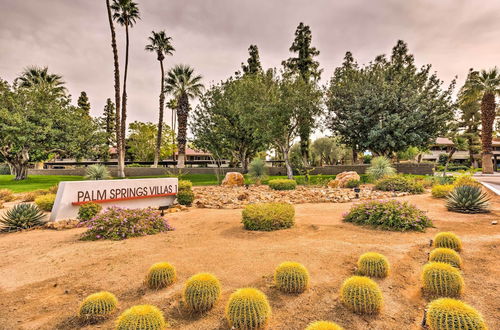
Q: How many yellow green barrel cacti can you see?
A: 13